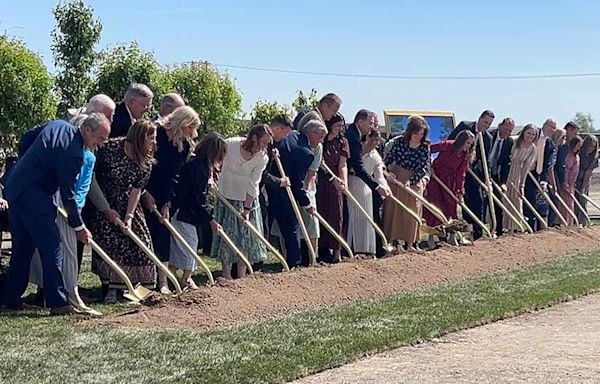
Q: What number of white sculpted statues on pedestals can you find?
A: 0